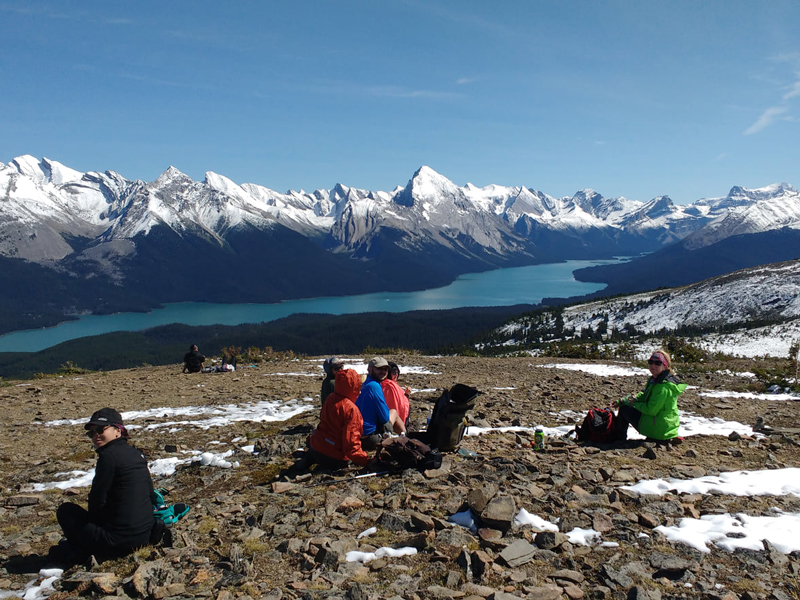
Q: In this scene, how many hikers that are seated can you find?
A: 7